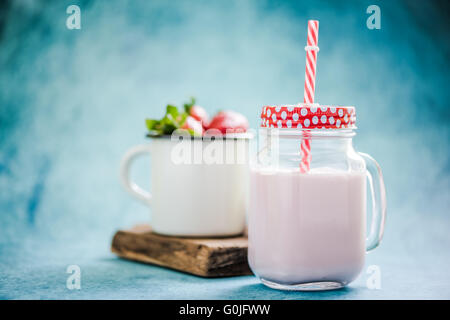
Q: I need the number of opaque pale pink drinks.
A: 1